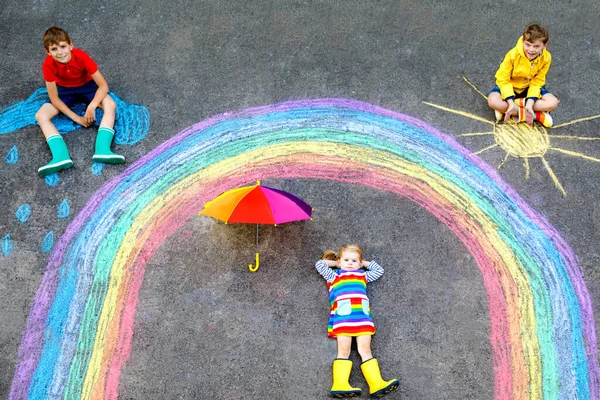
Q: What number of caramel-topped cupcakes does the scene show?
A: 0